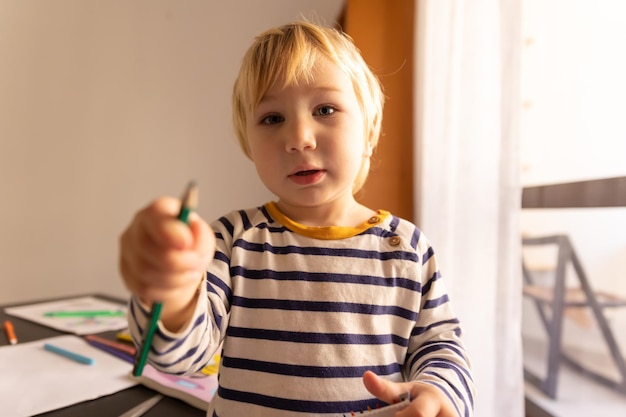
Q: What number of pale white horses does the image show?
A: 0